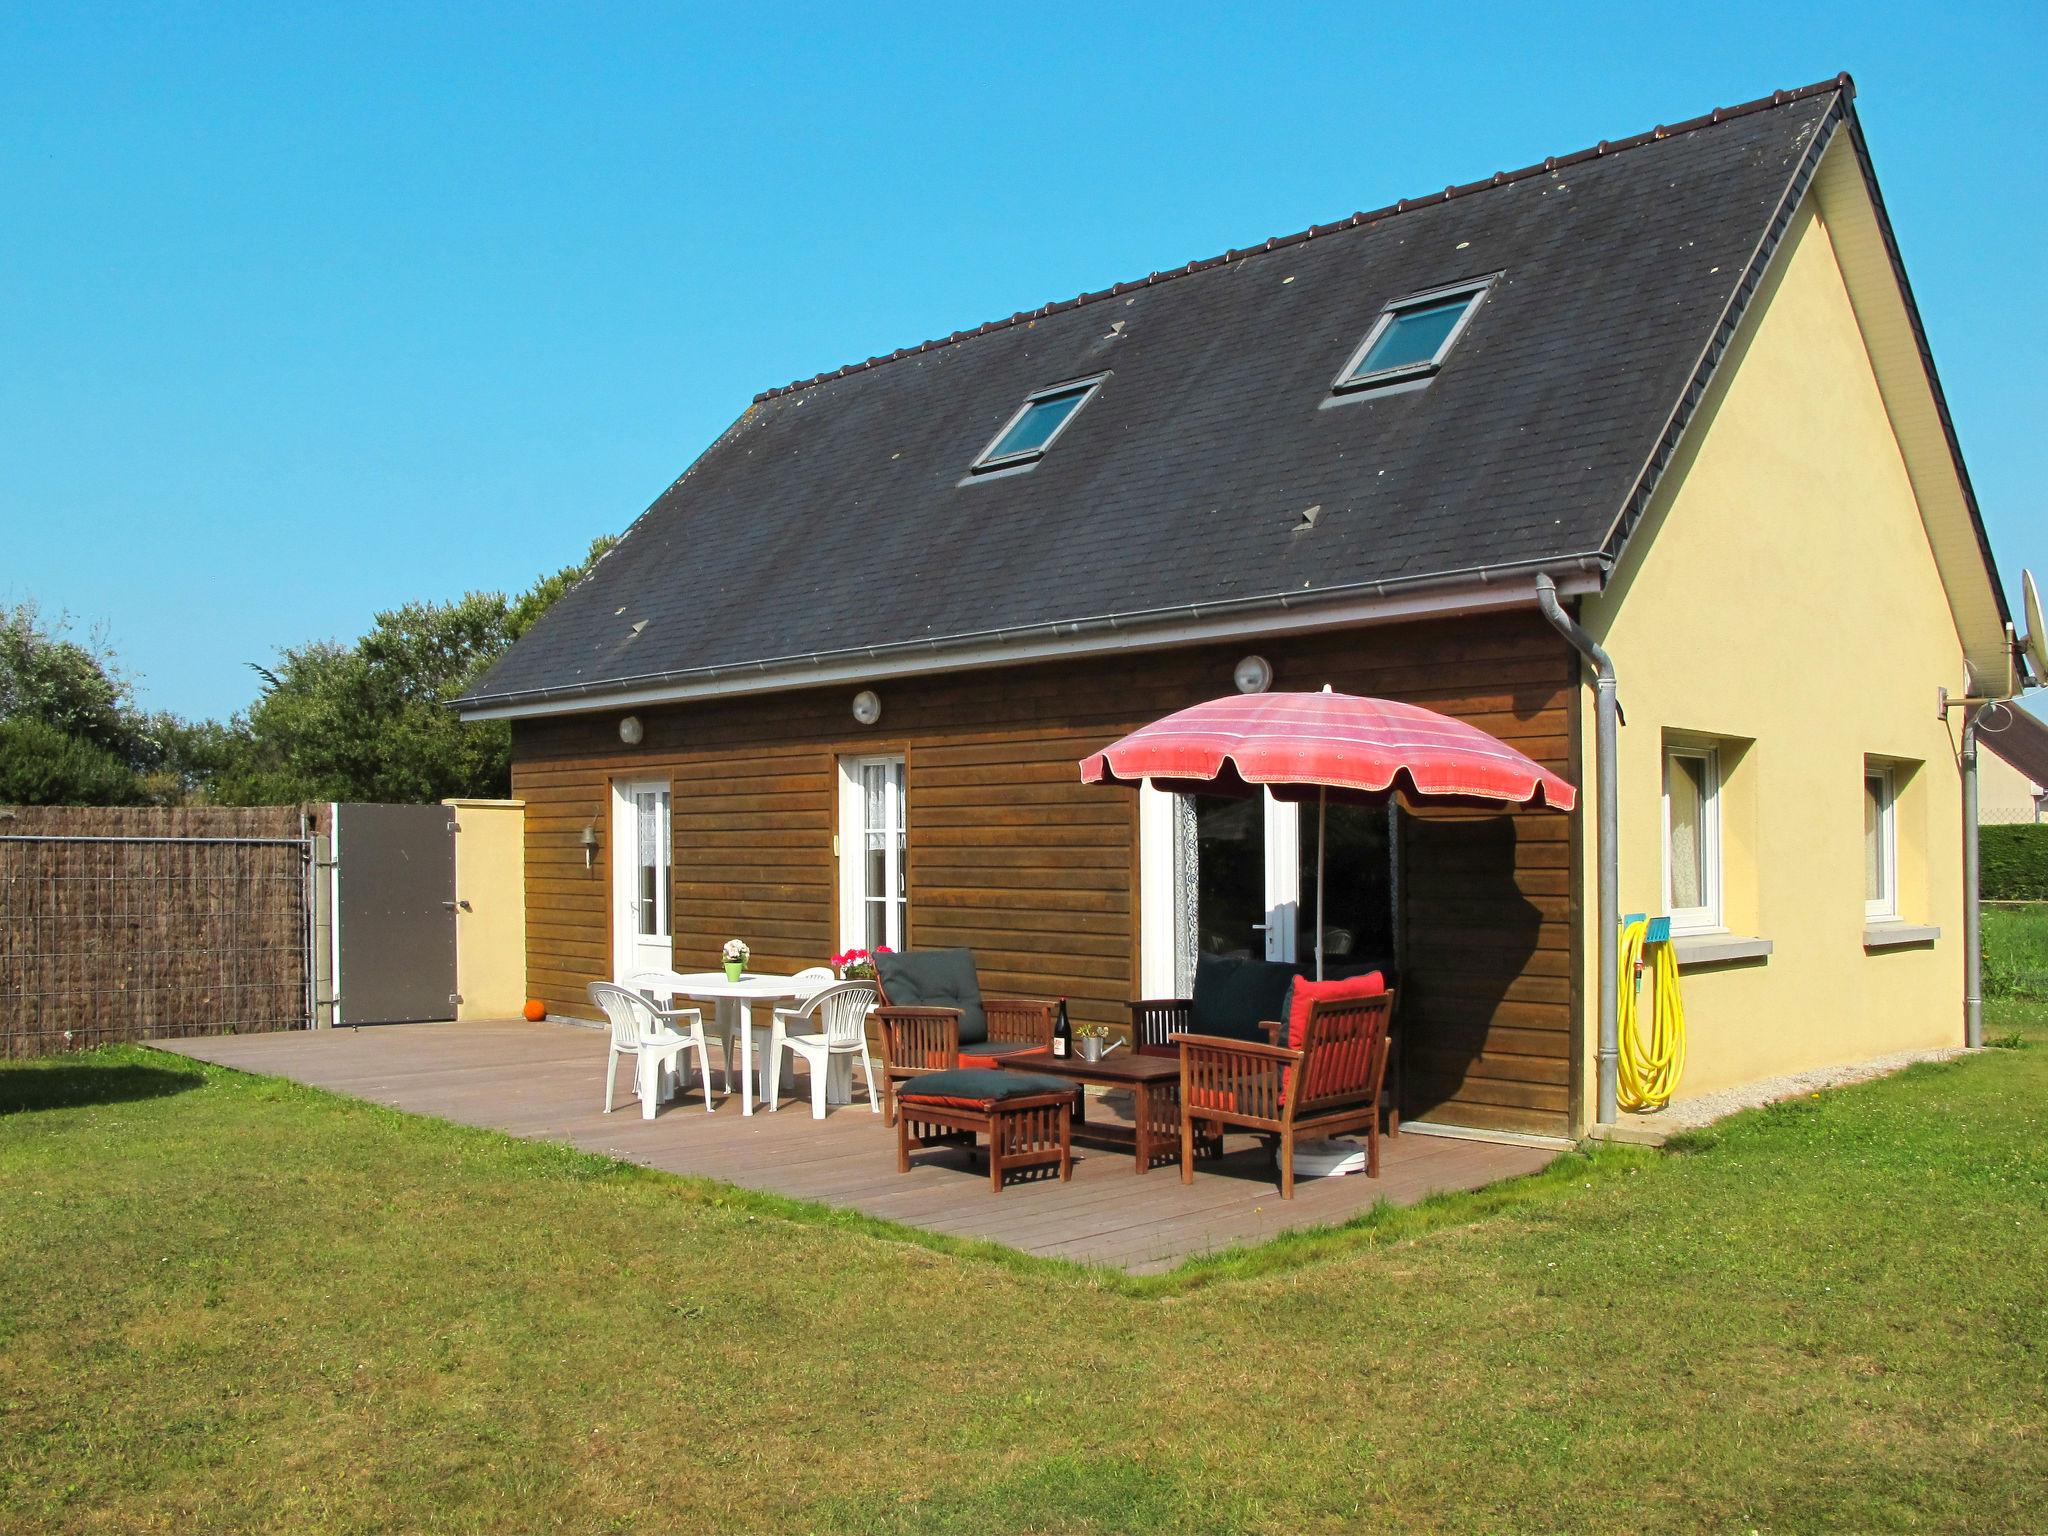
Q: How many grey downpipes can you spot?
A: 2